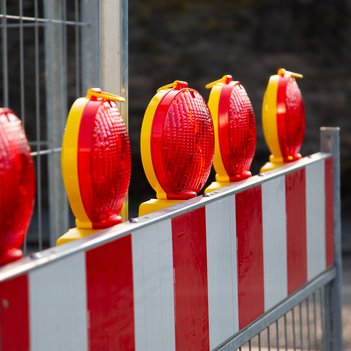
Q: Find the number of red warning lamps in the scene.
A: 5